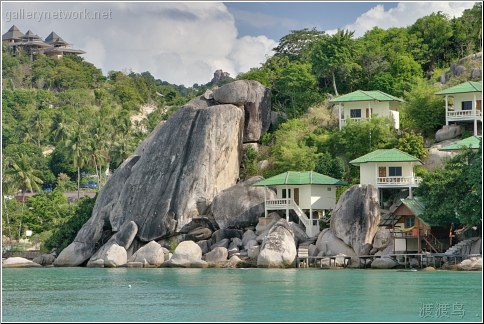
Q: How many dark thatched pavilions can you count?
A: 3